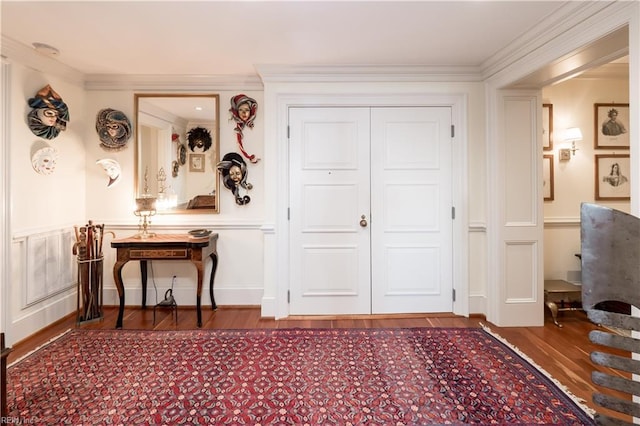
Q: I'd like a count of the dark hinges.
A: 6